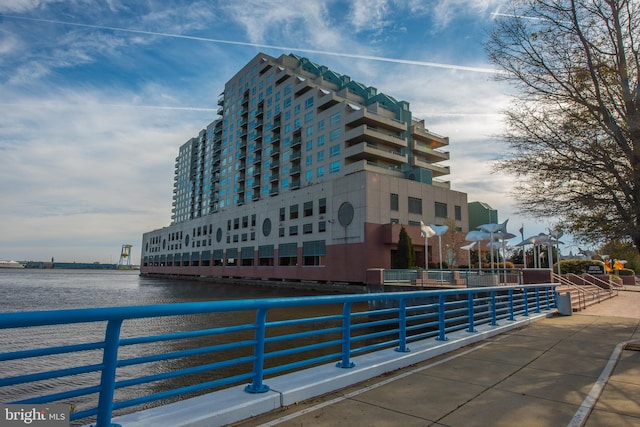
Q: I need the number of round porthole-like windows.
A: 6